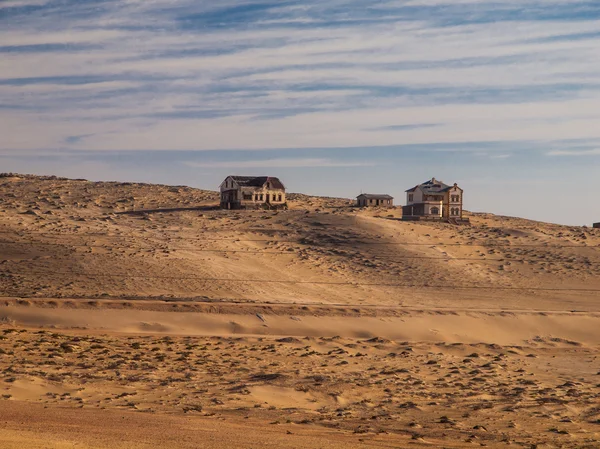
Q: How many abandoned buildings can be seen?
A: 3